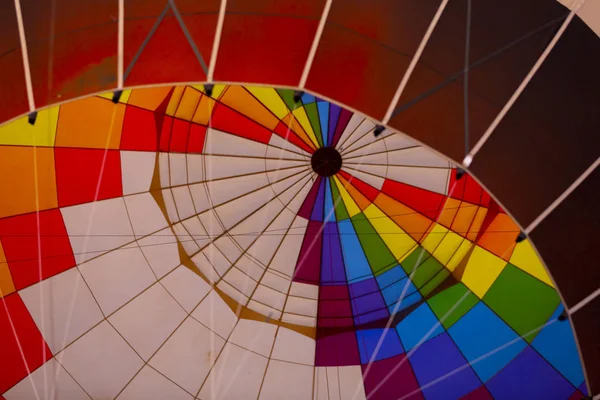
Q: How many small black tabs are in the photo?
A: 8